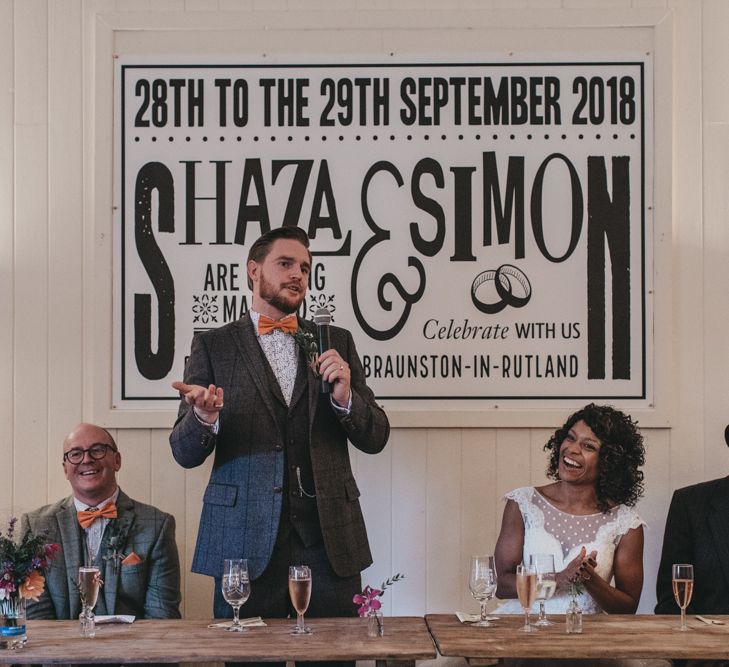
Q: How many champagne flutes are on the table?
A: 4